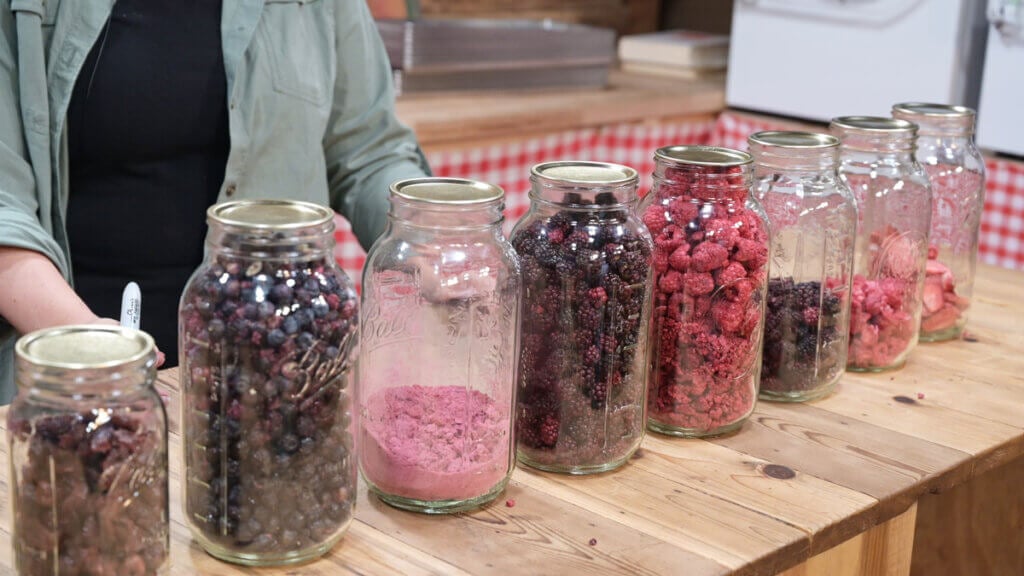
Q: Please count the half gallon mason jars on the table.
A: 7